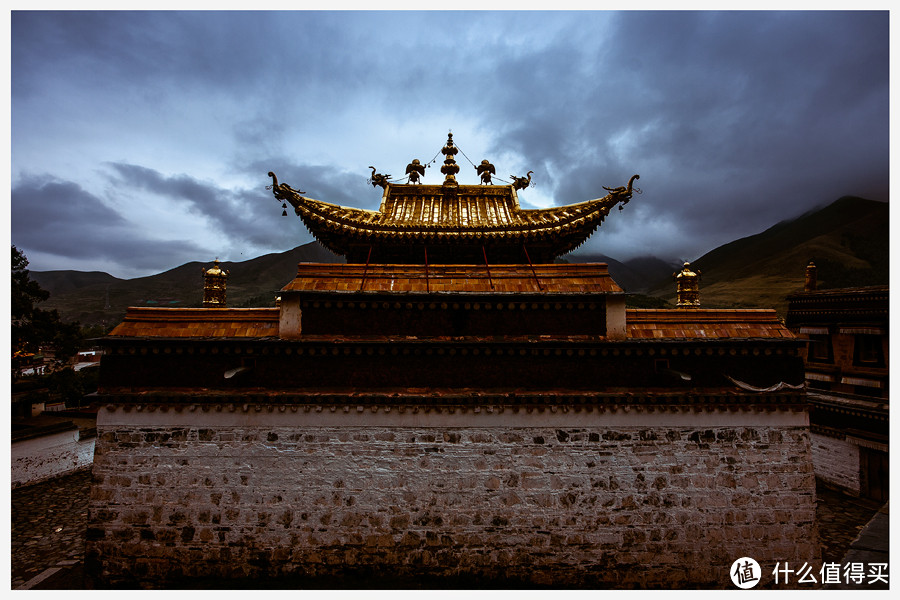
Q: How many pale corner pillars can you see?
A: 2